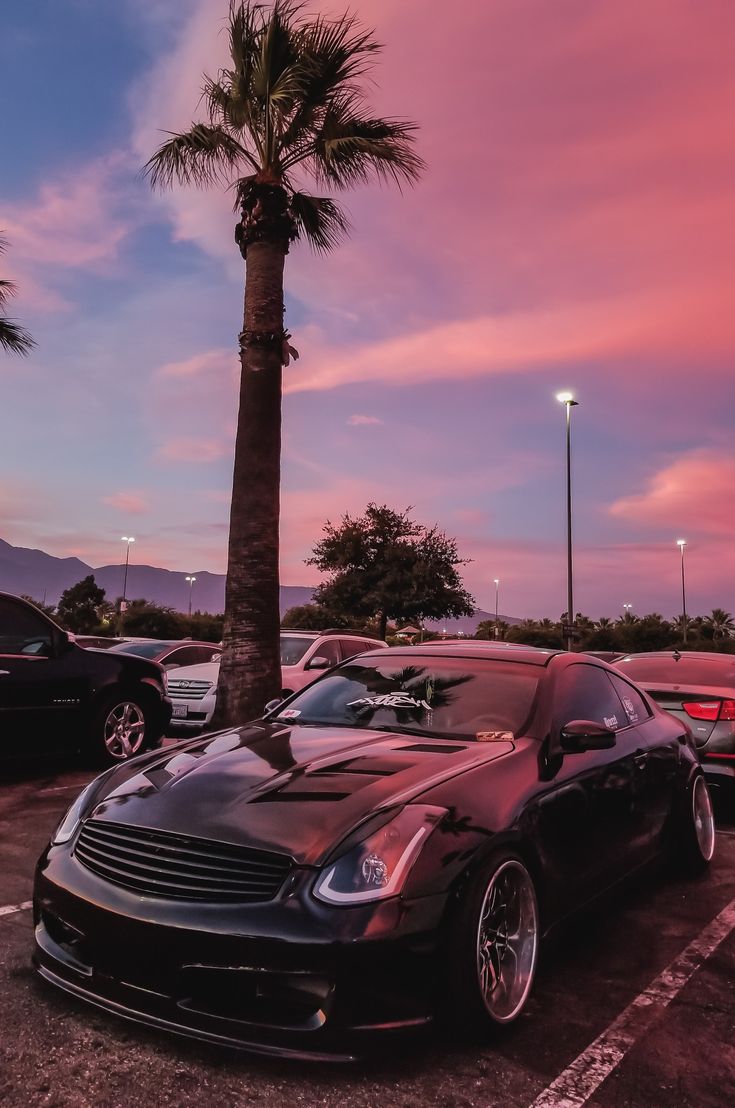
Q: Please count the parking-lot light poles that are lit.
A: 6